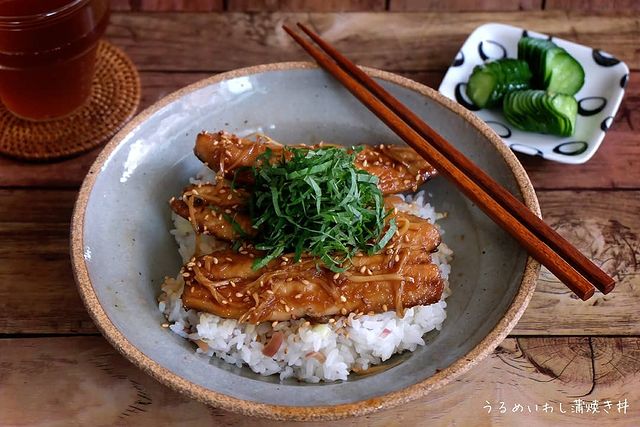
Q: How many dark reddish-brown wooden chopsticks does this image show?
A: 2